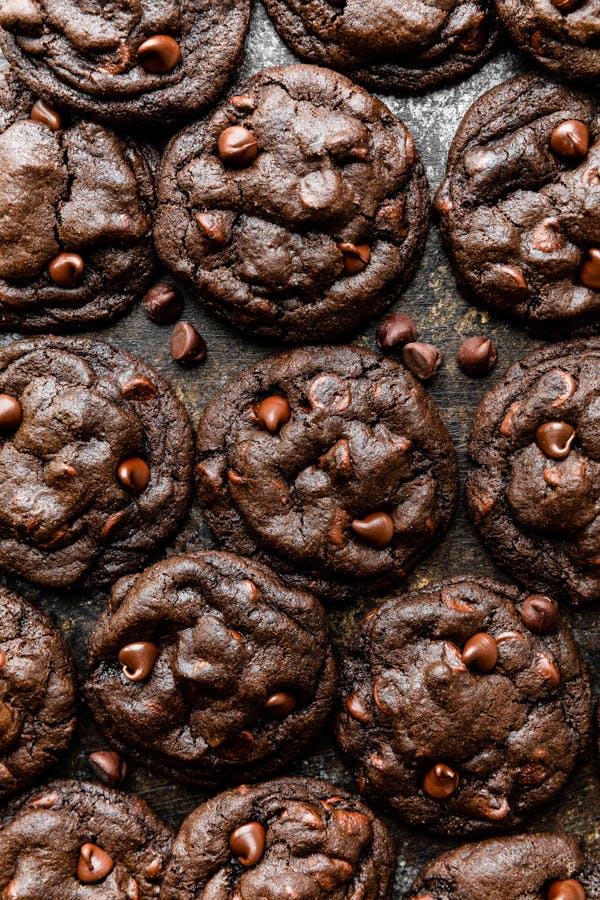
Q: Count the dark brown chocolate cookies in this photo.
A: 15